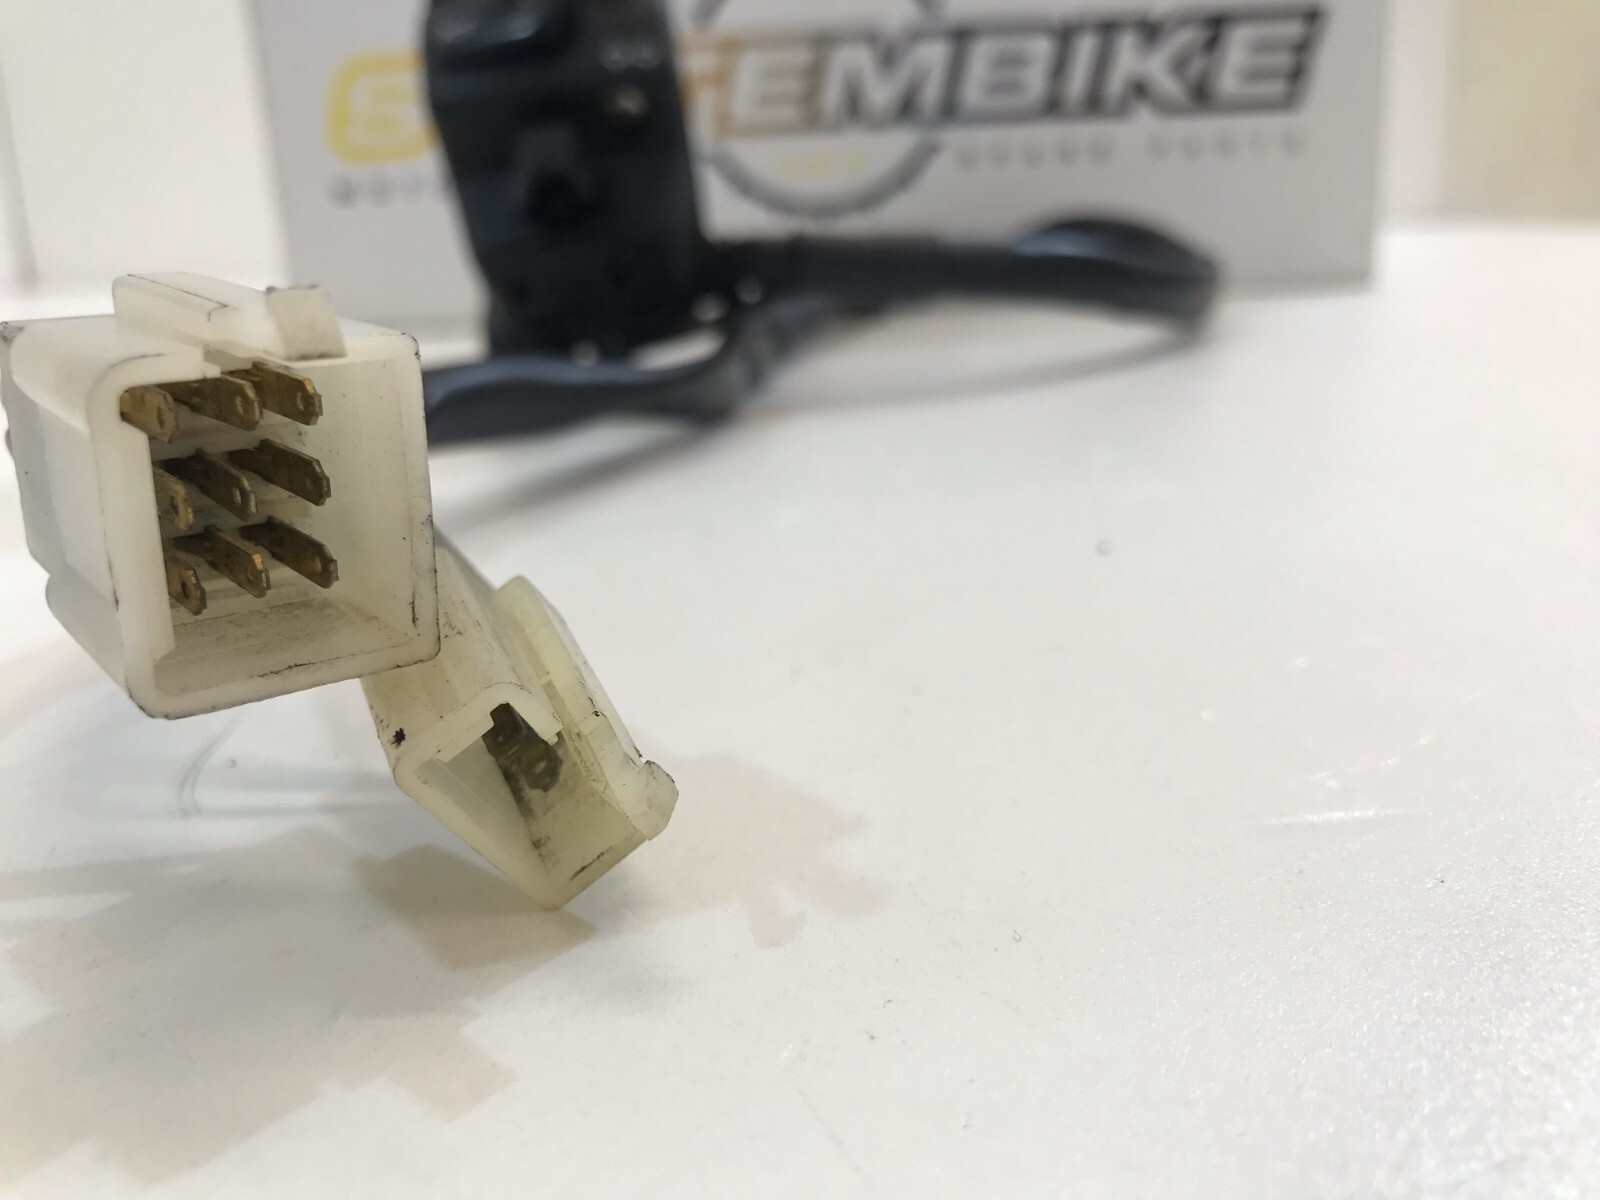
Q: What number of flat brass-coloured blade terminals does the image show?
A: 10